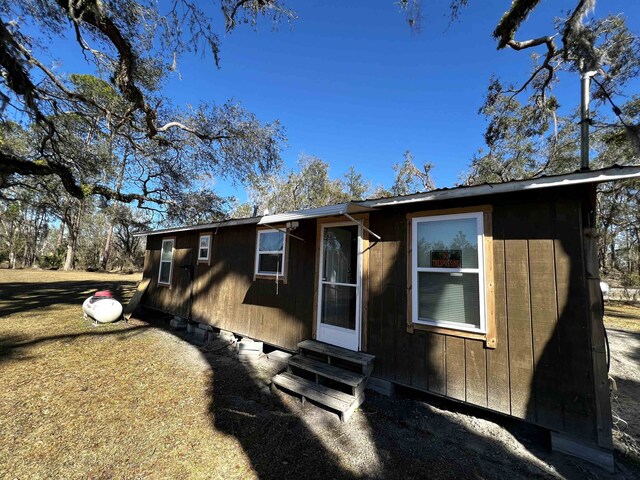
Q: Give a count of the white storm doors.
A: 1